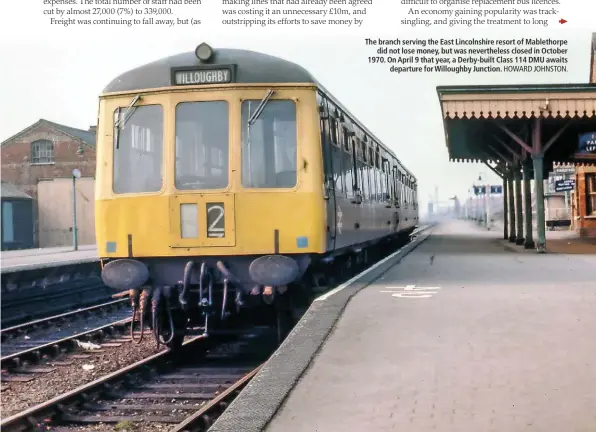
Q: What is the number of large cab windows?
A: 3